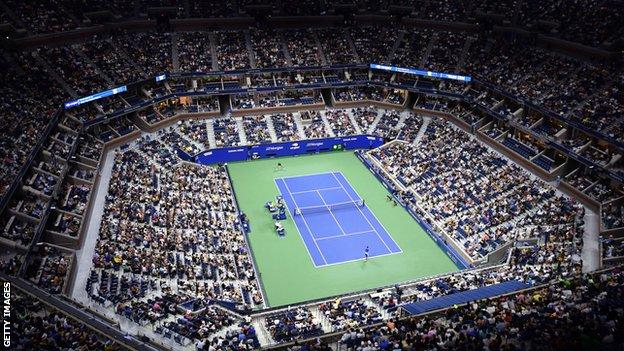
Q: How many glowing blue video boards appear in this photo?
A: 3